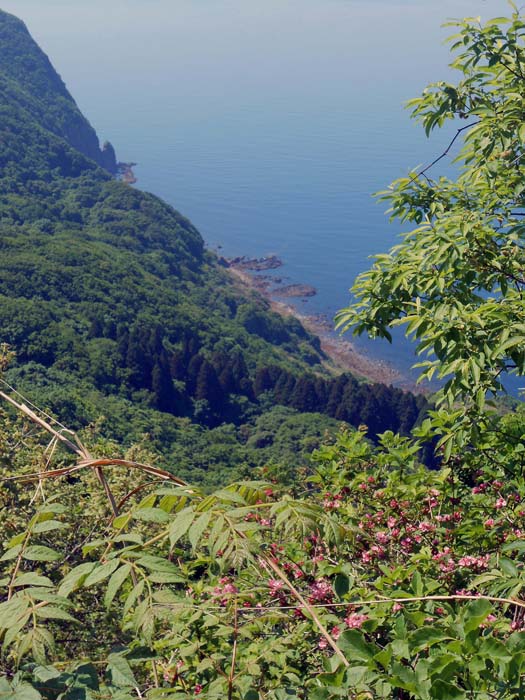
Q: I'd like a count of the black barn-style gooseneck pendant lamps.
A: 0